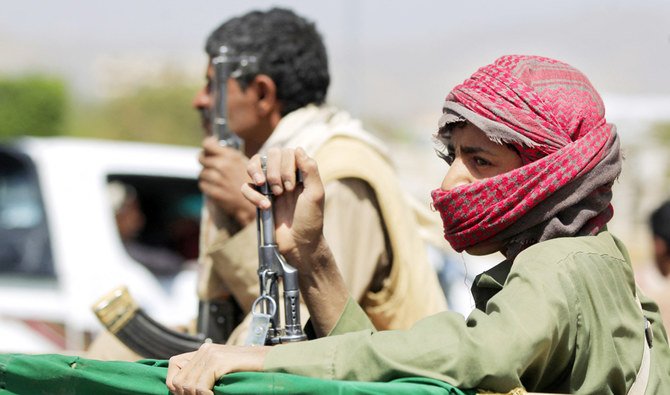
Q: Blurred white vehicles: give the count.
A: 1